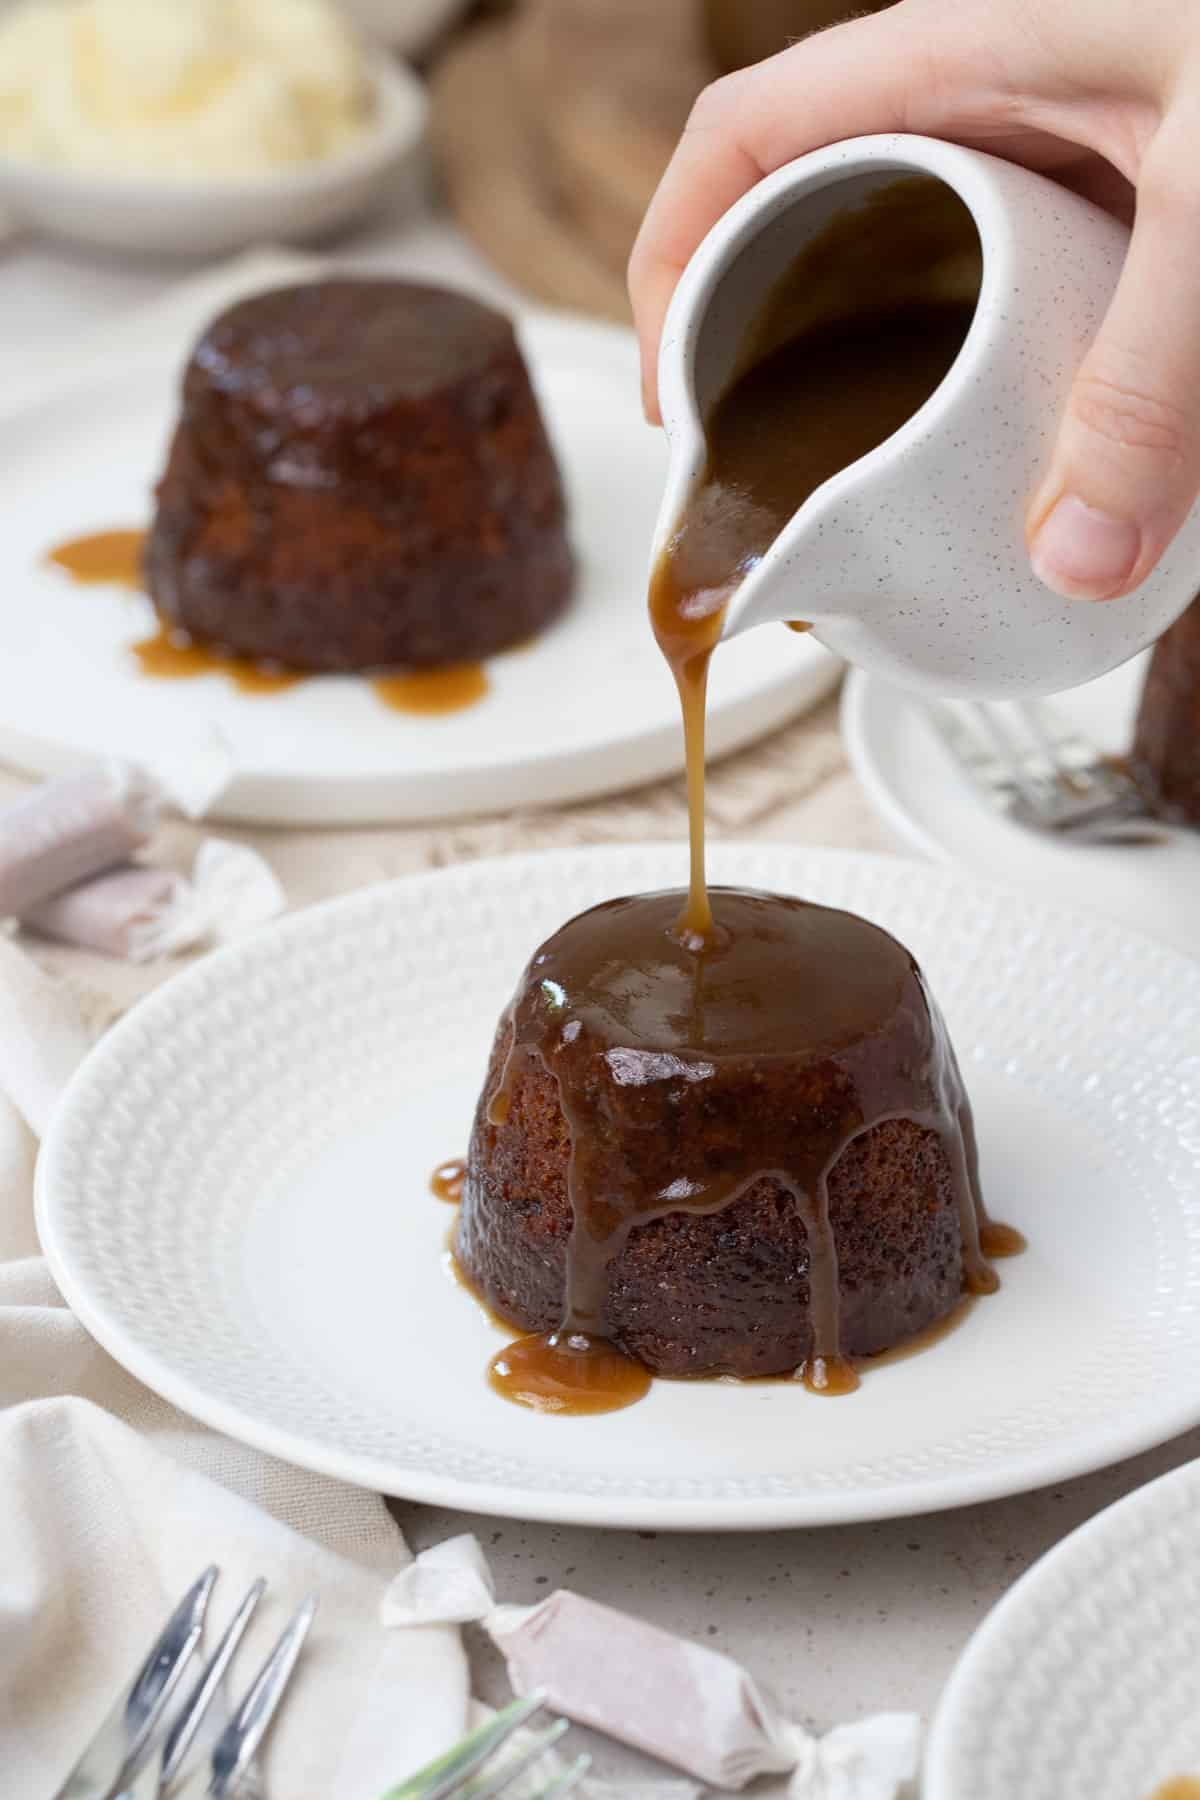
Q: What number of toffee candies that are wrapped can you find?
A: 3